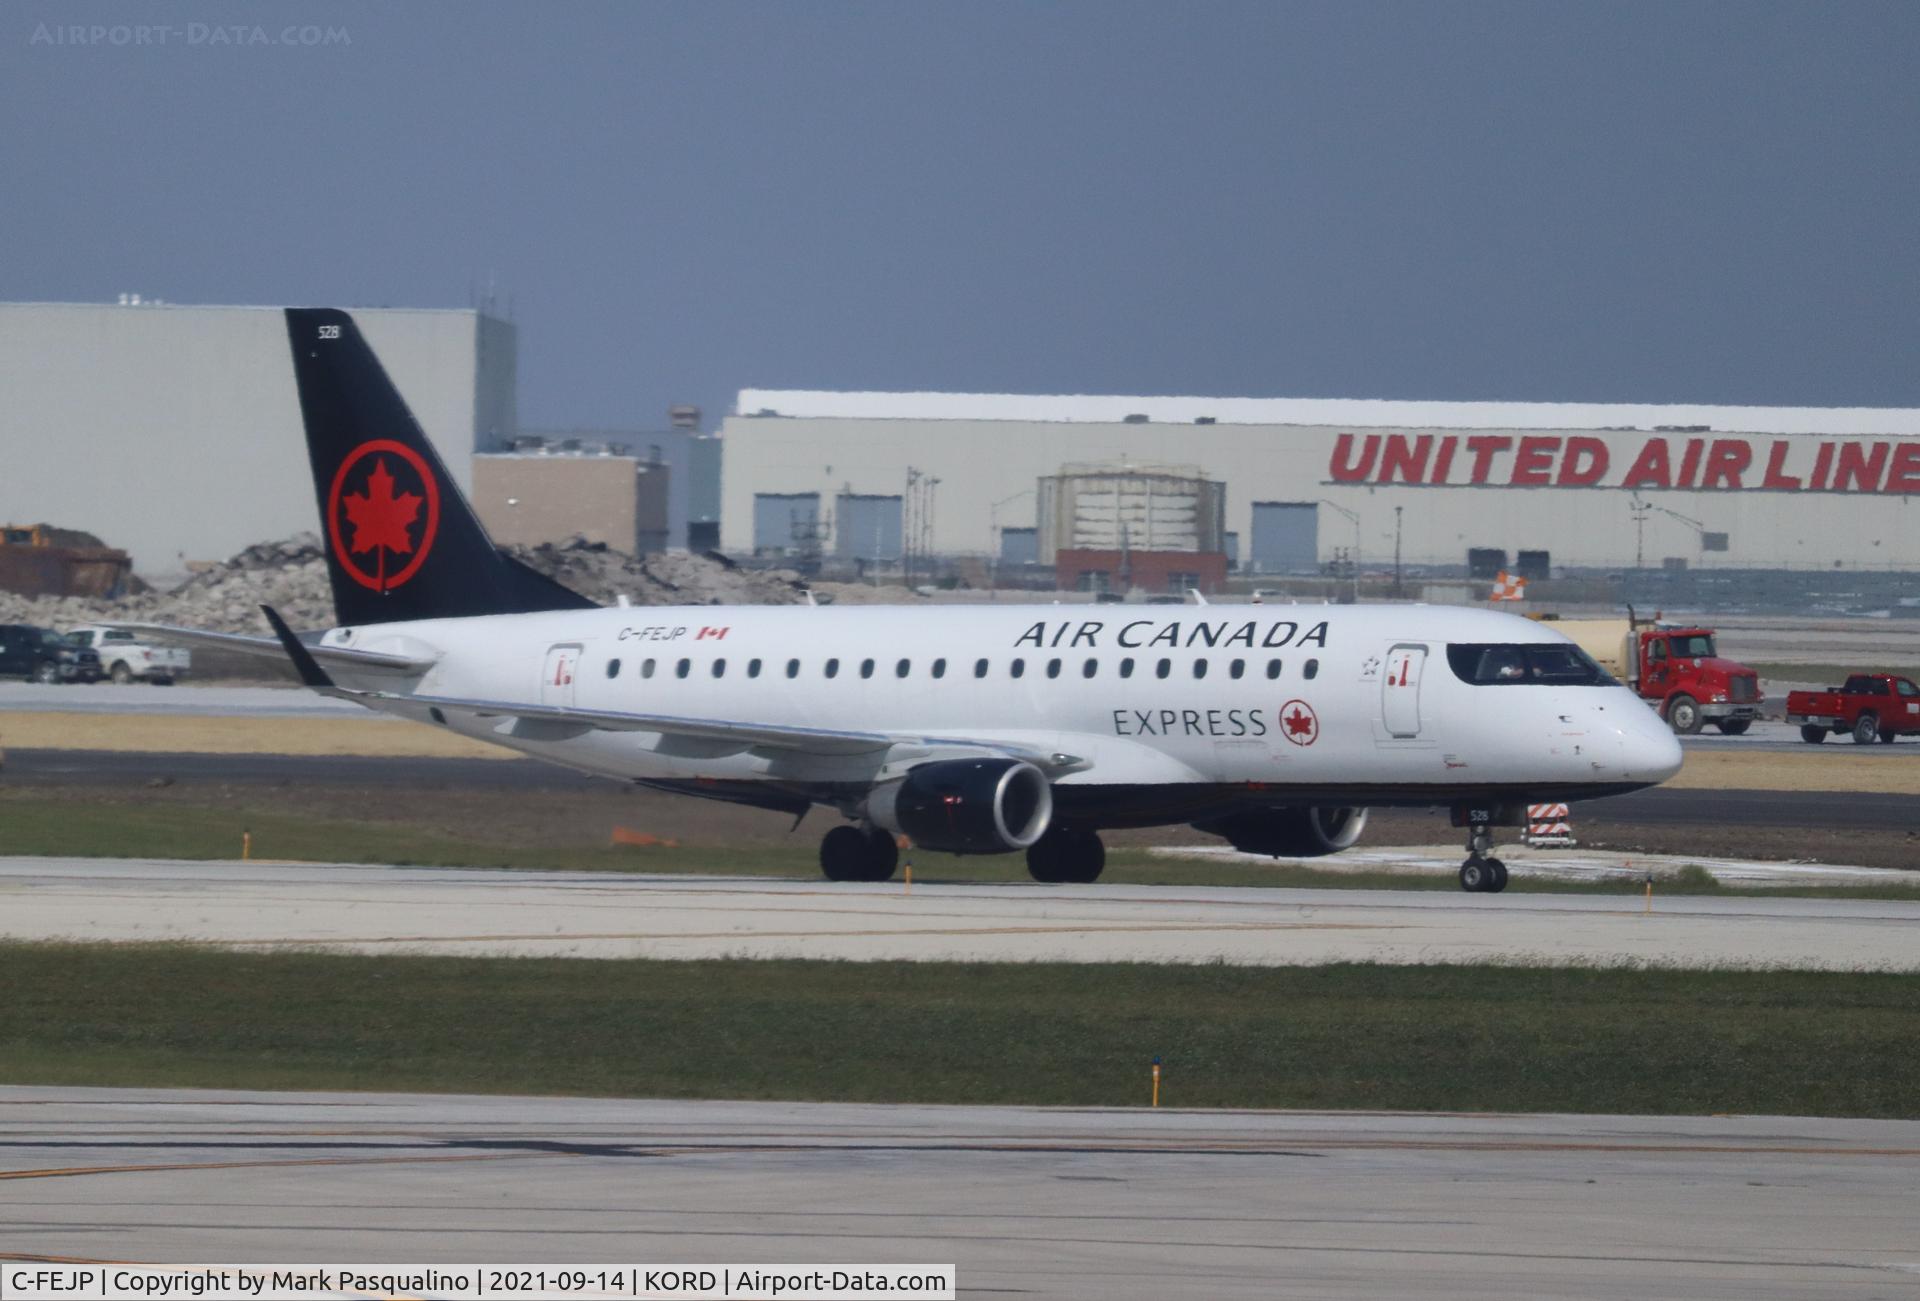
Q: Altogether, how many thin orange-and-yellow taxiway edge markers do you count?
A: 4